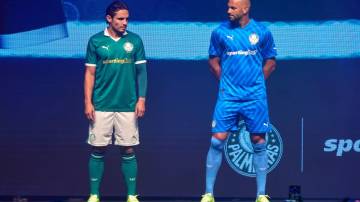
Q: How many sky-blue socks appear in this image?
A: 2